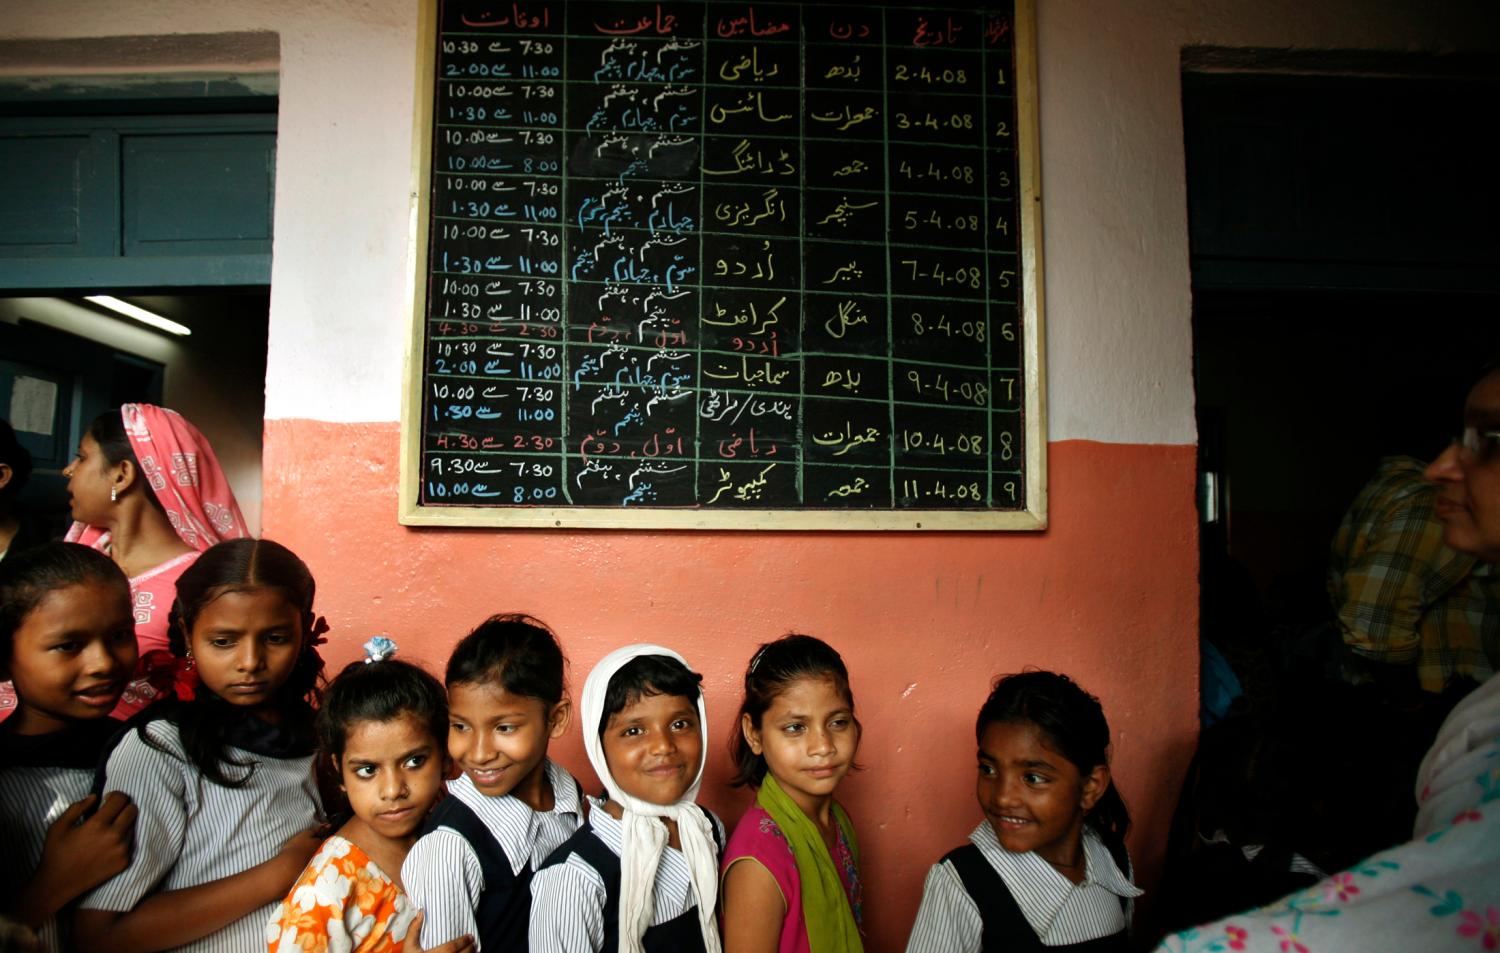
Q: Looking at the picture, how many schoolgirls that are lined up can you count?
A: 7